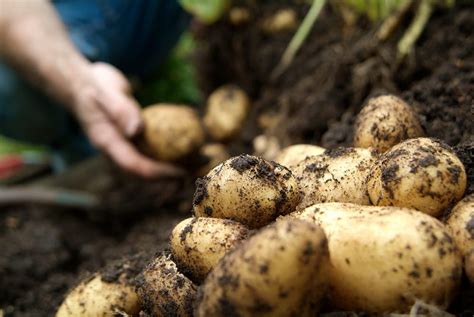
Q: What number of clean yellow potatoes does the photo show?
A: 0